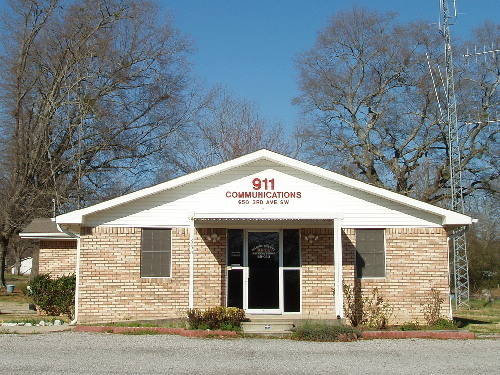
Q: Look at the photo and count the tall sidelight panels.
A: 2